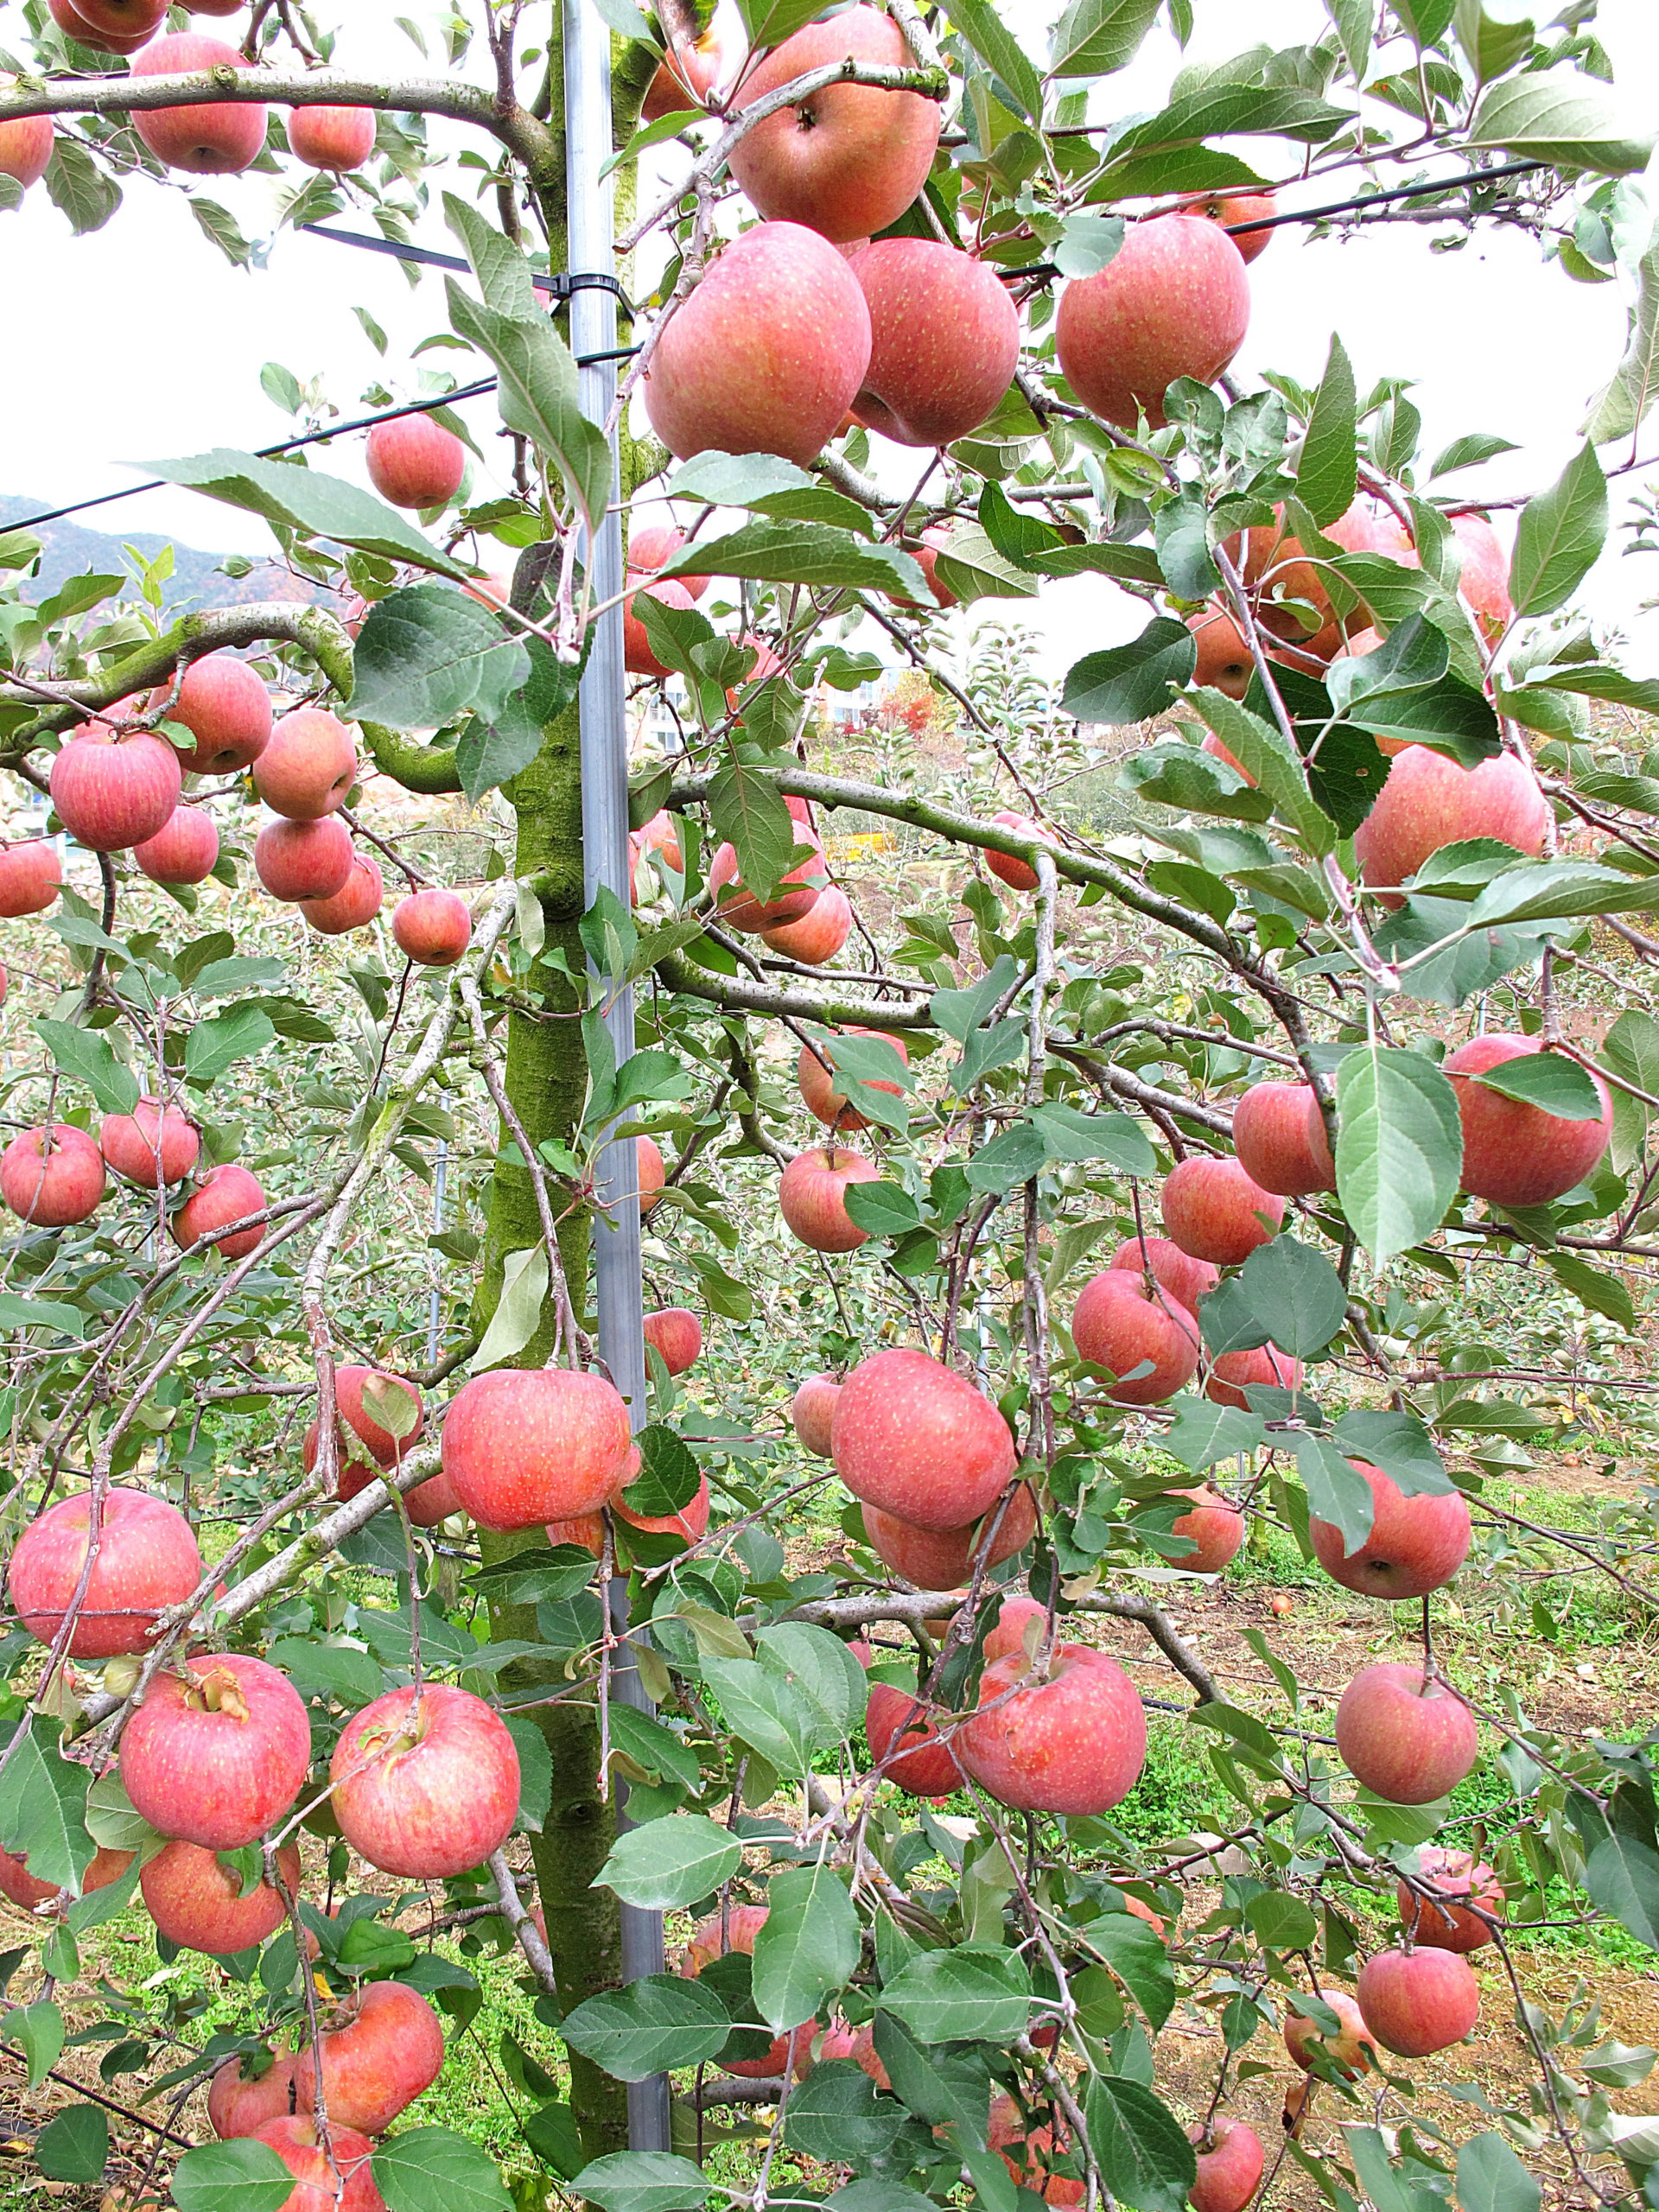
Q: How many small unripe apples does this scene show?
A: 0